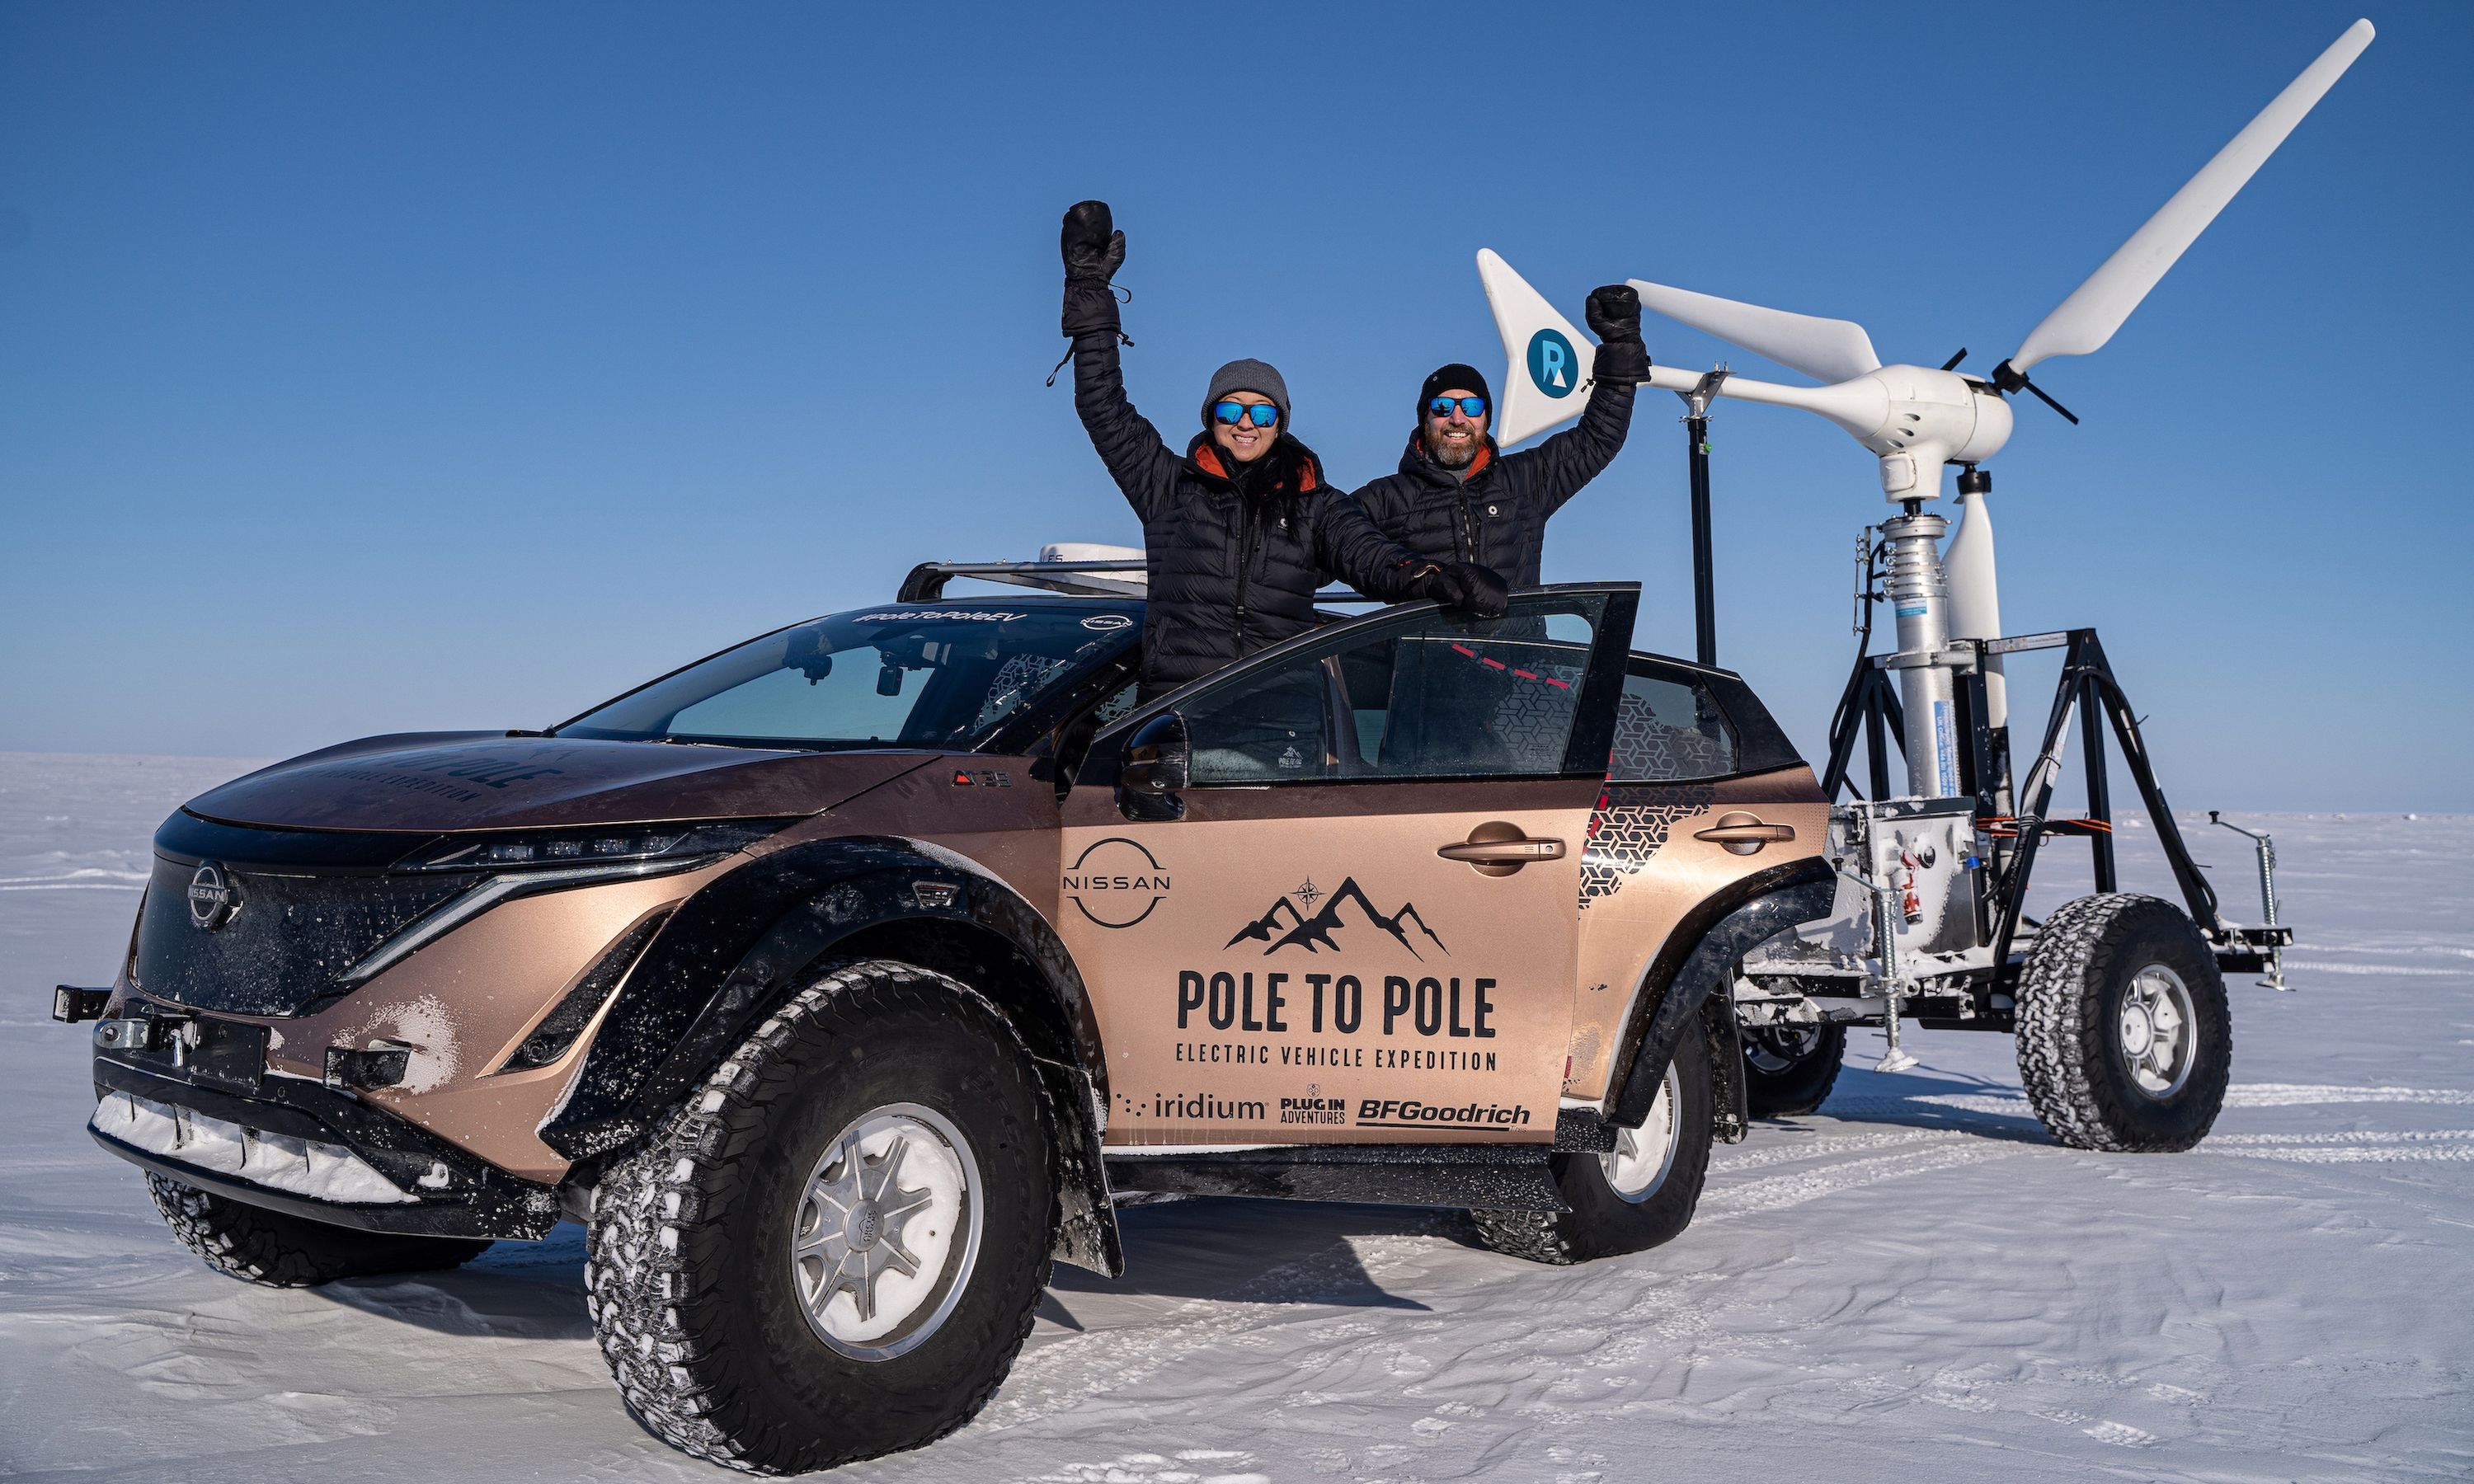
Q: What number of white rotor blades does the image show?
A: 3